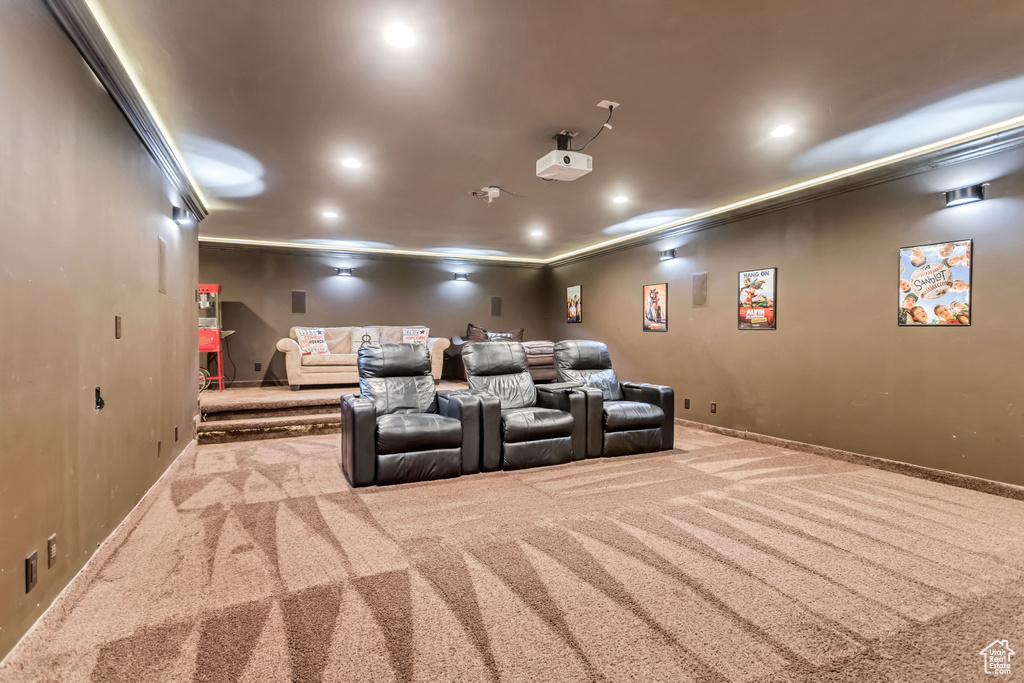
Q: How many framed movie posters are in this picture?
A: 4